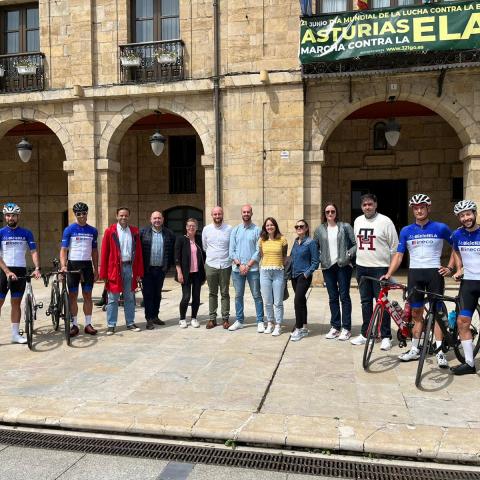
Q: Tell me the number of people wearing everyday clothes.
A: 9